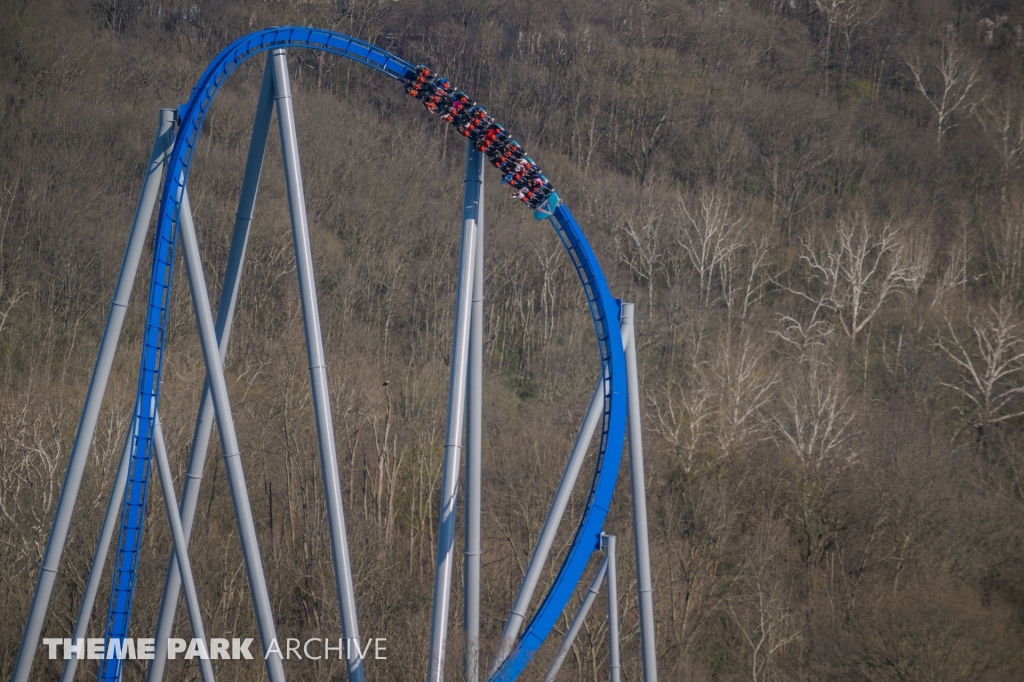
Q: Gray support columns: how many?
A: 12